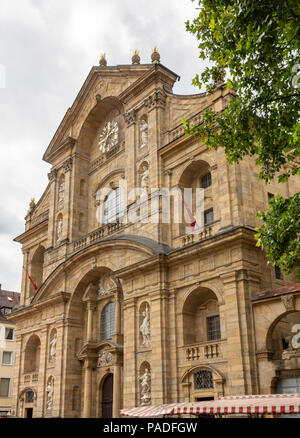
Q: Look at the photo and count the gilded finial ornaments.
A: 4